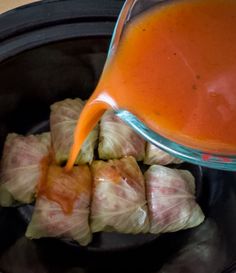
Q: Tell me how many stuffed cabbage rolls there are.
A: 7